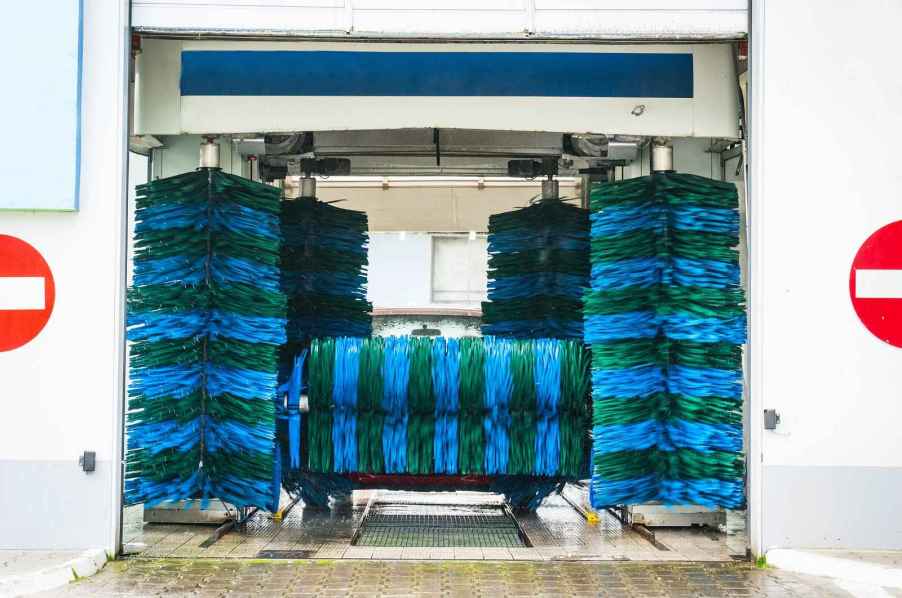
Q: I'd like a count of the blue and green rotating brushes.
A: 5